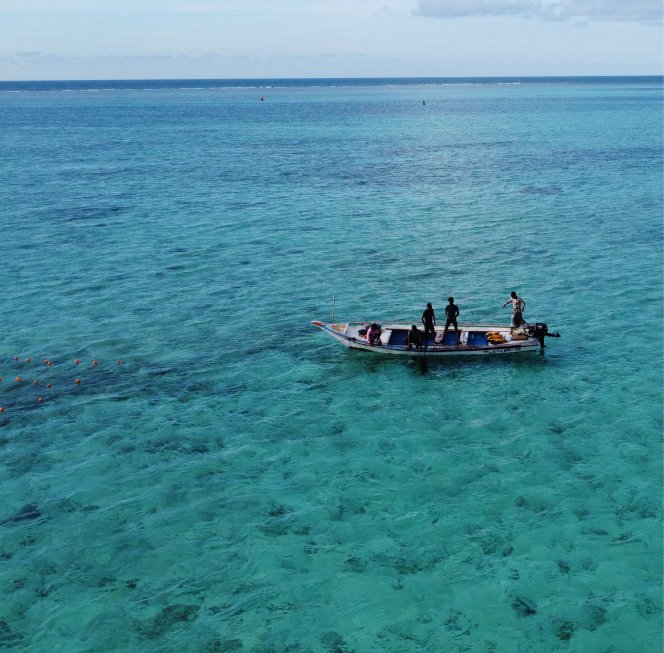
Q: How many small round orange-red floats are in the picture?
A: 14